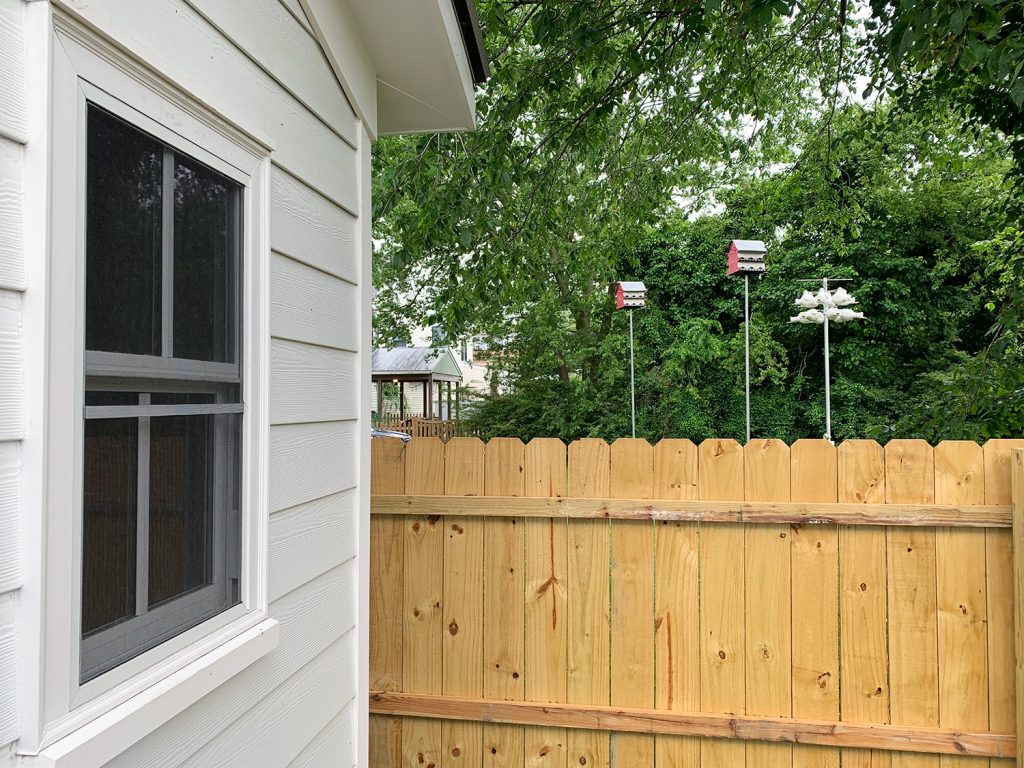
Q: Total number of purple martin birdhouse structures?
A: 3